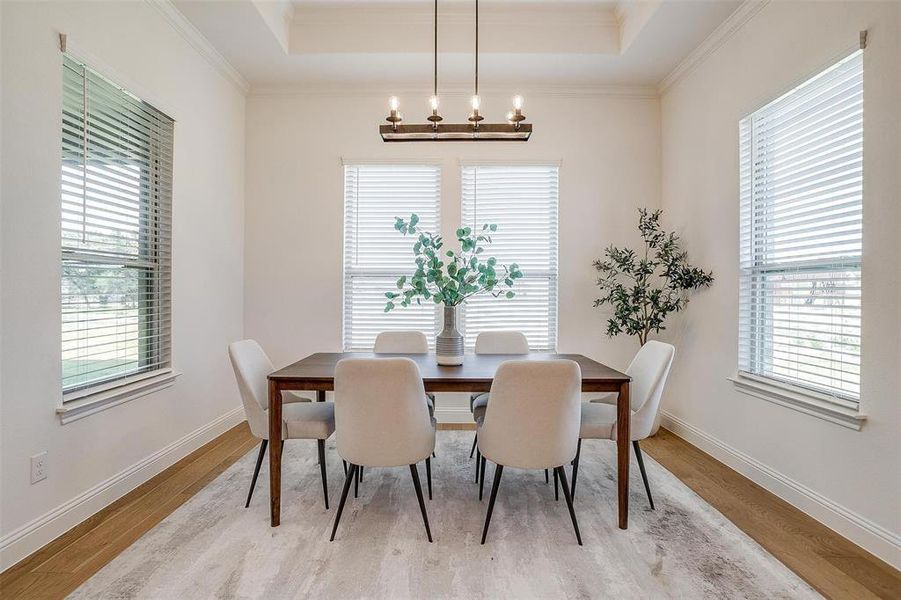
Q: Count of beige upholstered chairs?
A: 6